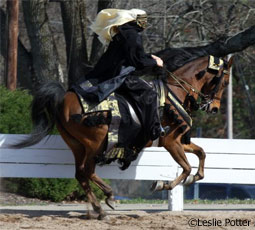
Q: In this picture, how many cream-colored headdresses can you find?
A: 1